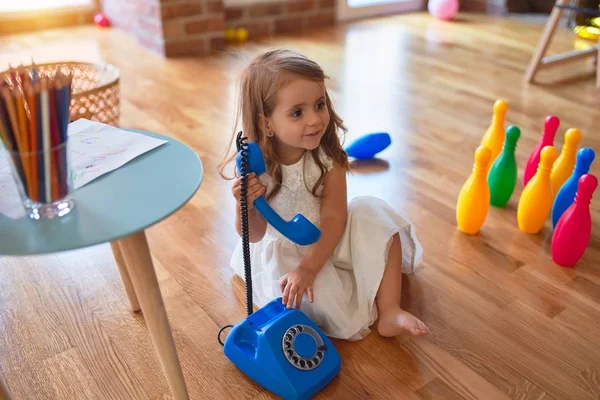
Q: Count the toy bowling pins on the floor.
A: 9